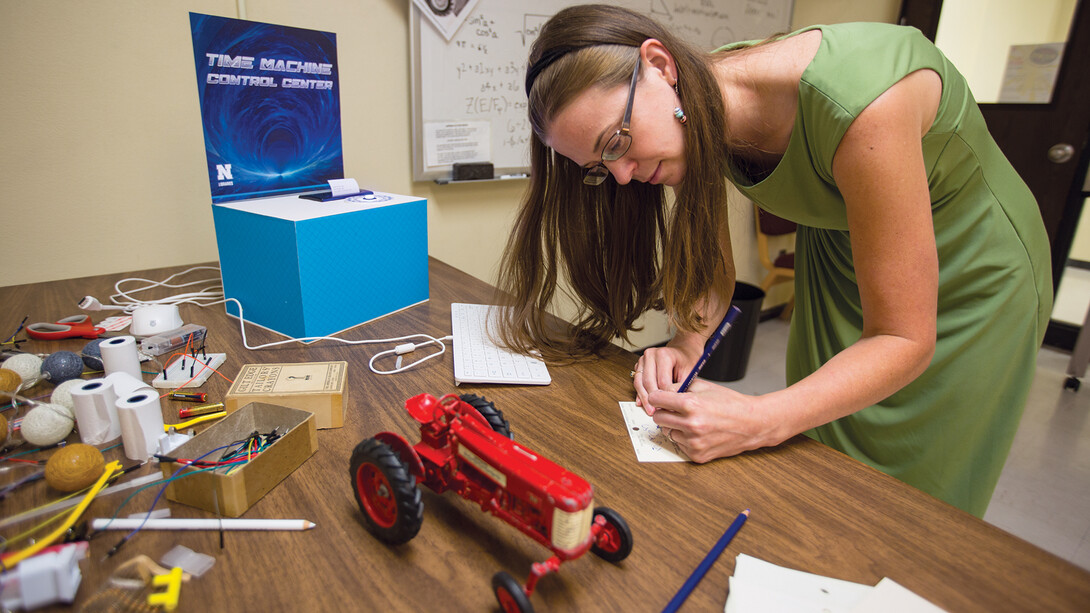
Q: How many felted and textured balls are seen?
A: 8